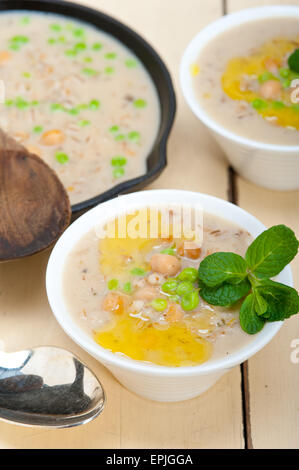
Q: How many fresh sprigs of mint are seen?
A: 2